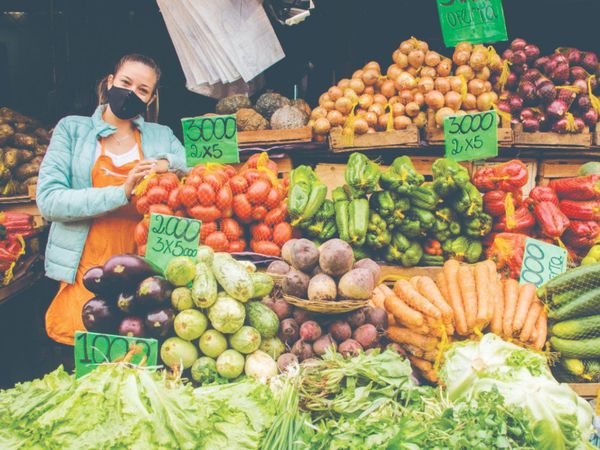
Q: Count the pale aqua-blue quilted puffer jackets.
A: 1